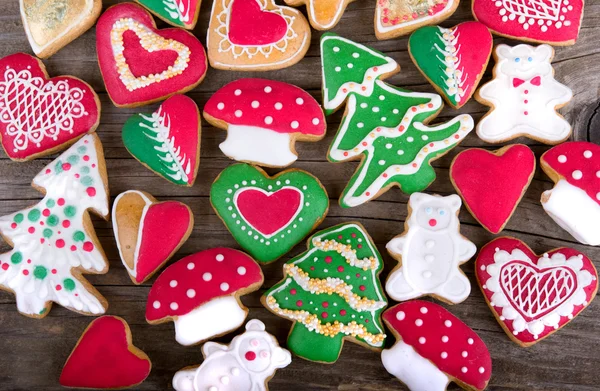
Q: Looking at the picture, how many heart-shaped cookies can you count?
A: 14